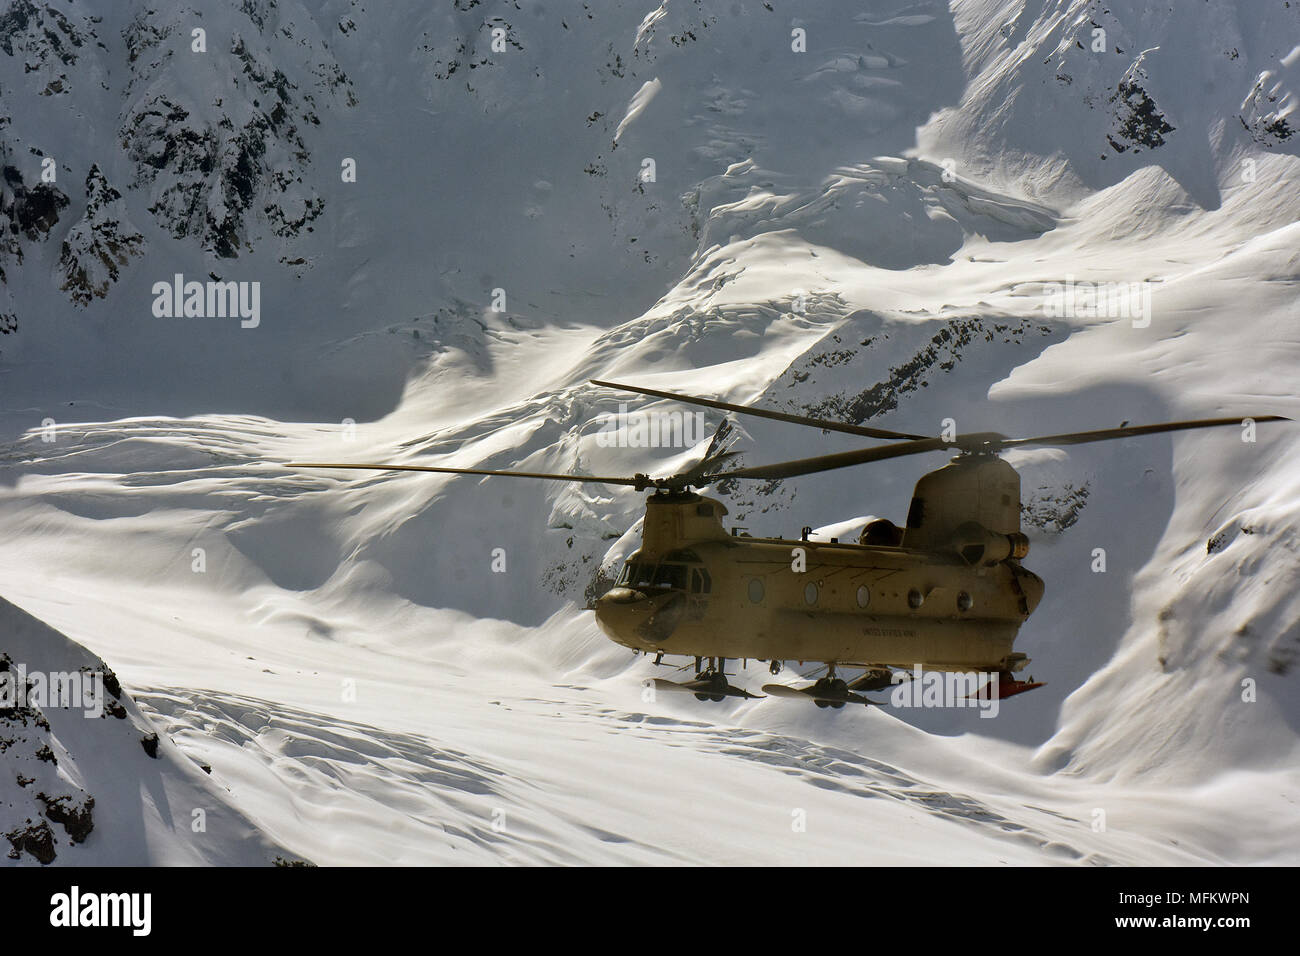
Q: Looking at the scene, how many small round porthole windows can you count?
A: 5